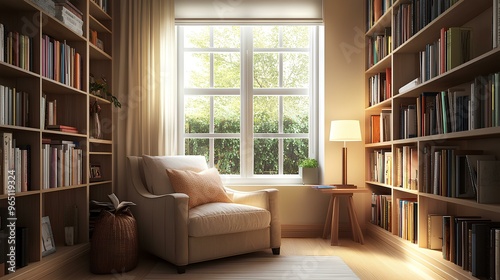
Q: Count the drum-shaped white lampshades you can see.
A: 1